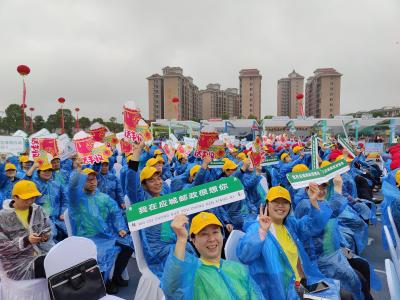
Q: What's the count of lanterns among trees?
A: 5